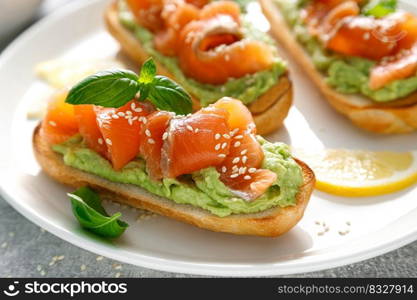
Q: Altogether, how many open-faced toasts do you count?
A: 3